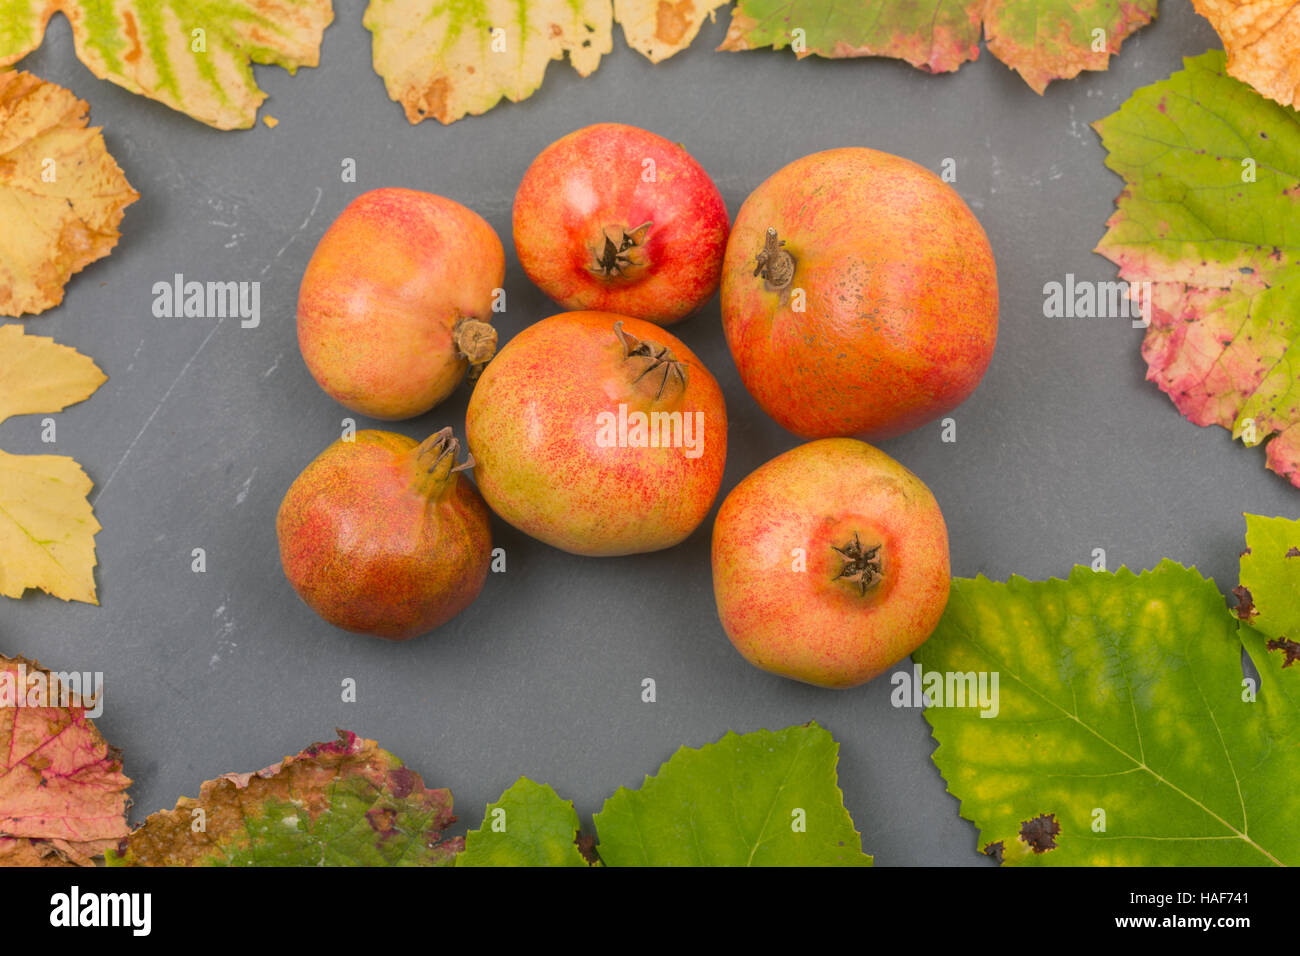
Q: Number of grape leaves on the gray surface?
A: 11